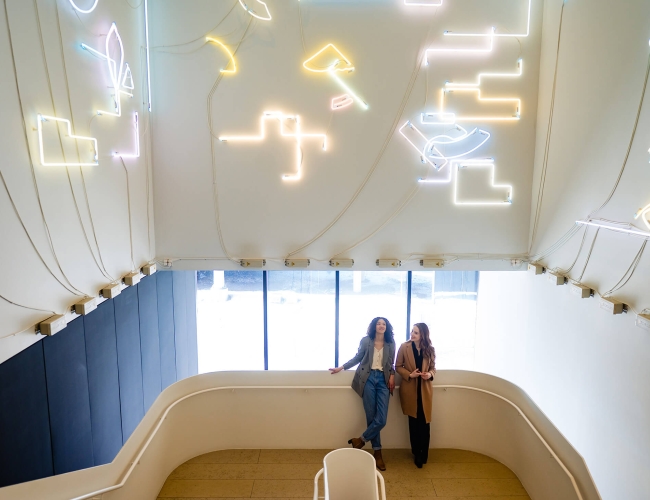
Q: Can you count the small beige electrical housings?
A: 15